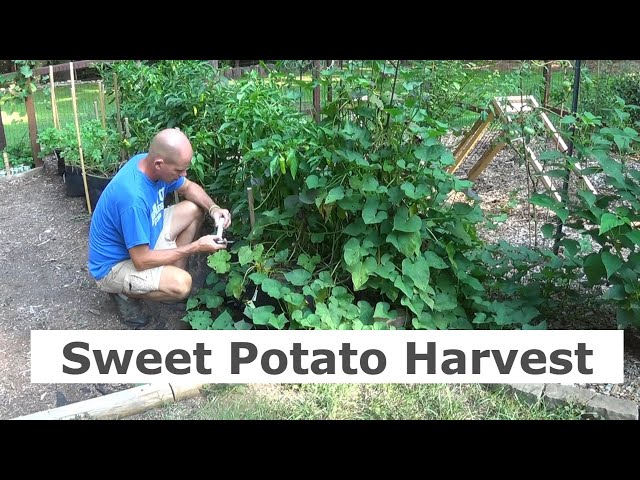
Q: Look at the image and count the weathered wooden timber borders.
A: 1